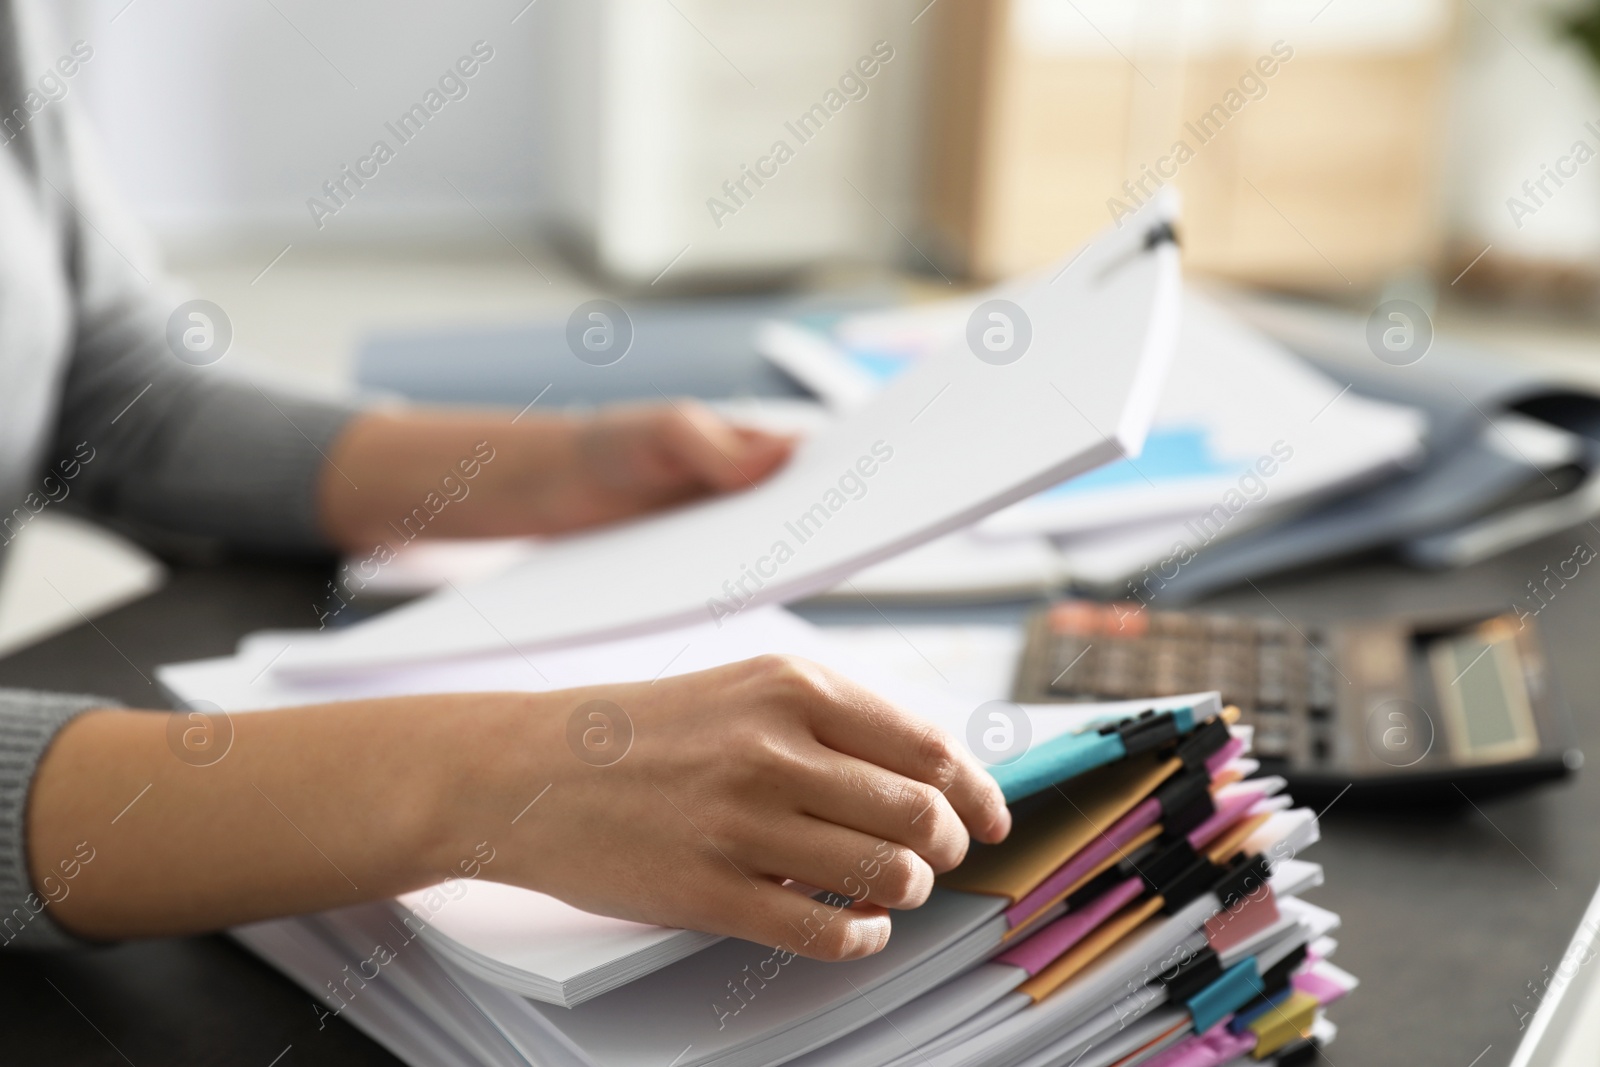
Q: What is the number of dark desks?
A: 1